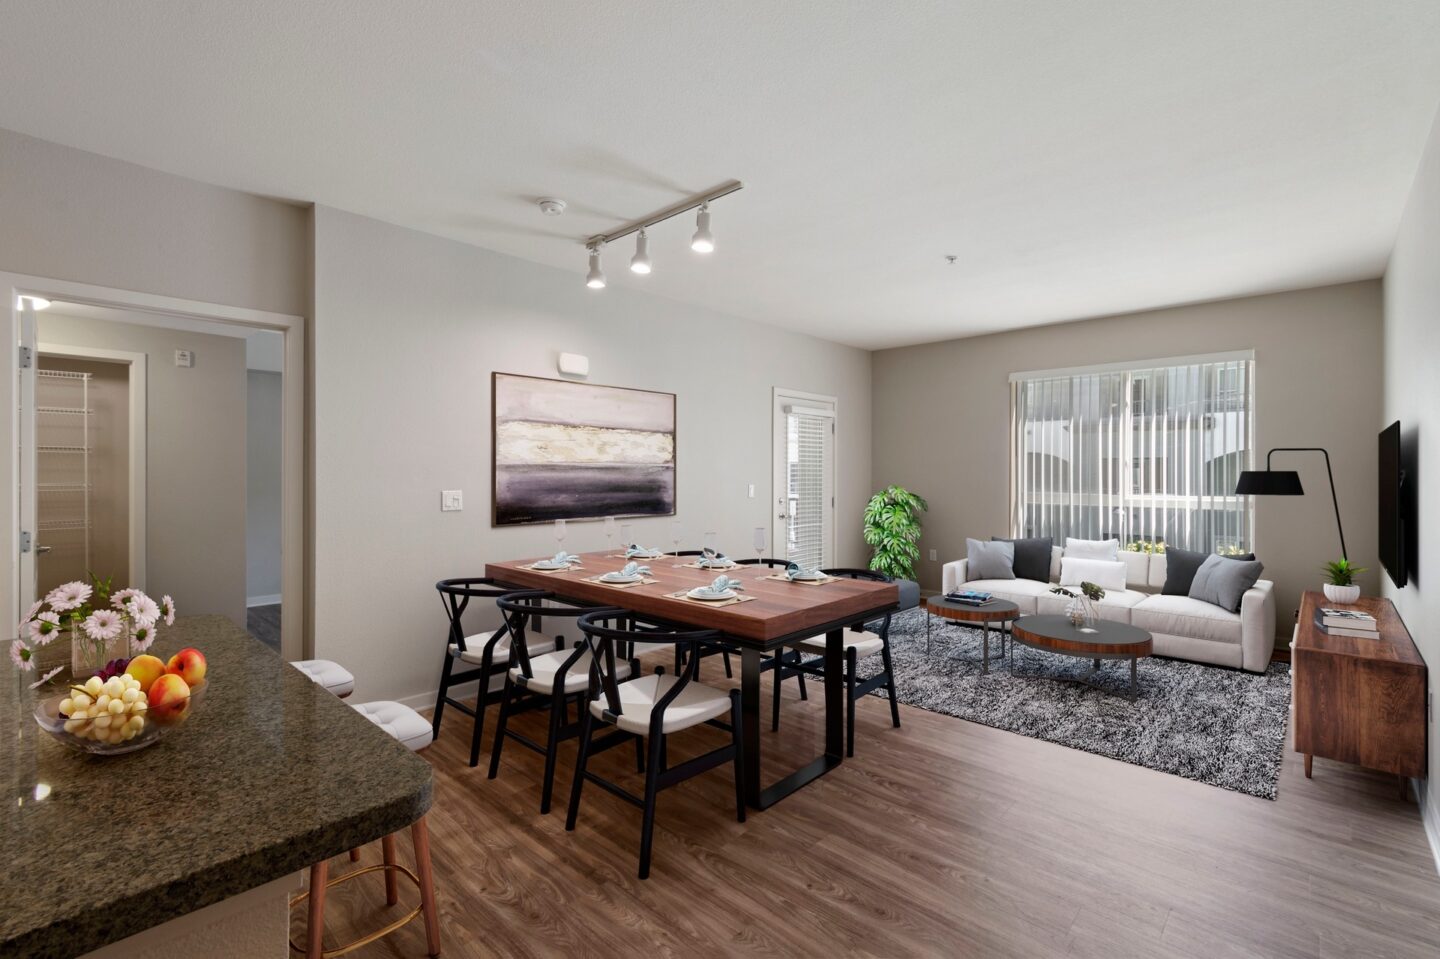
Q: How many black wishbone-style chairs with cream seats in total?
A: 6